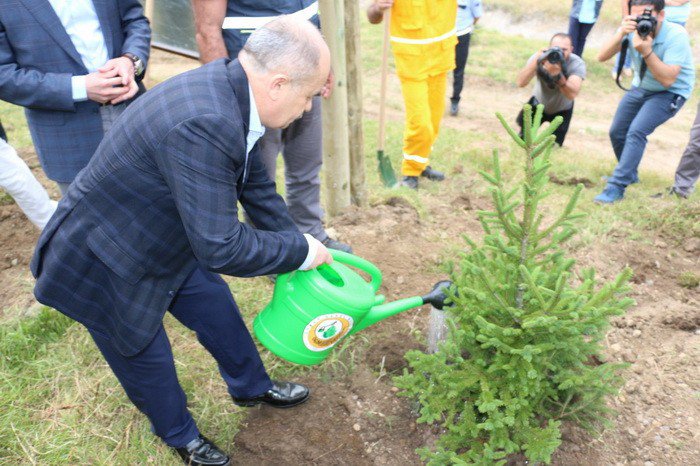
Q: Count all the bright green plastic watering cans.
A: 1